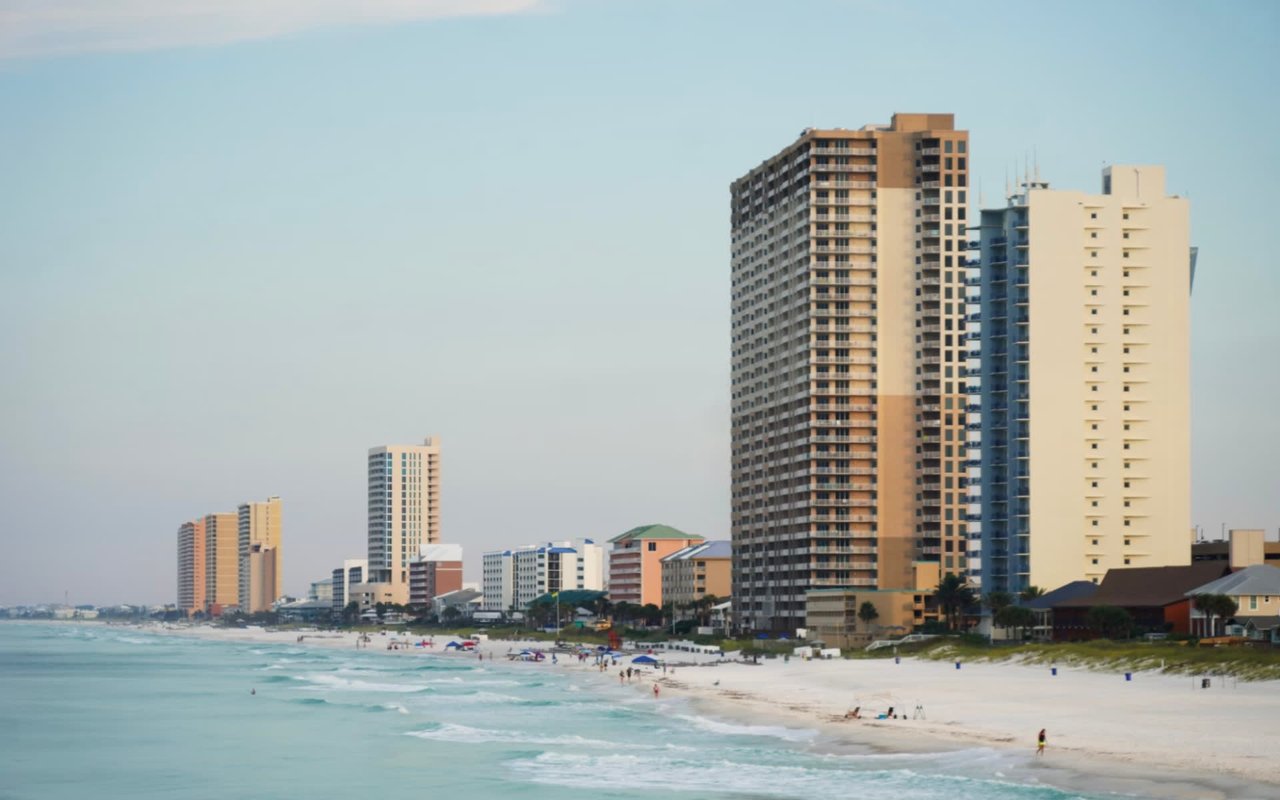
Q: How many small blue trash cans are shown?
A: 4